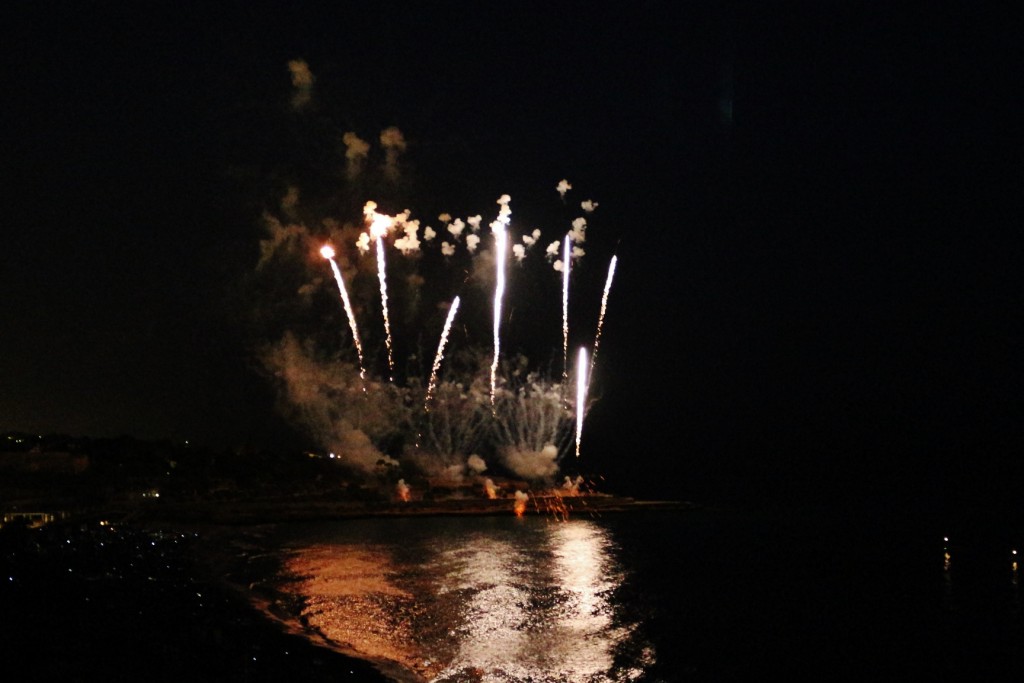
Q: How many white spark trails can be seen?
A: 7